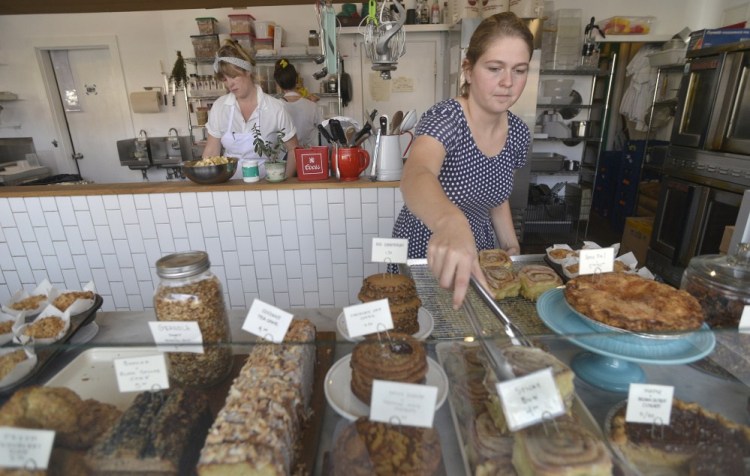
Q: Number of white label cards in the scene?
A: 11